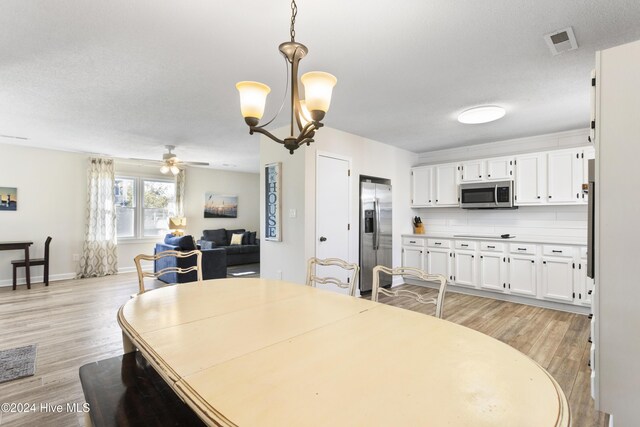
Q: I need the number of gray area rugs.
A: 1